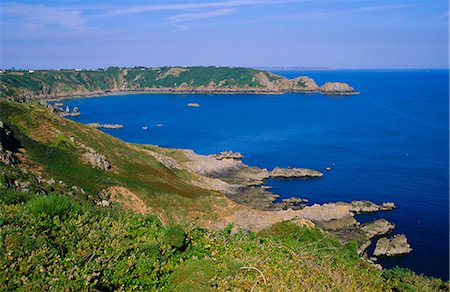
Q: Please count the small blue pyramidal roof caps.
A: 0